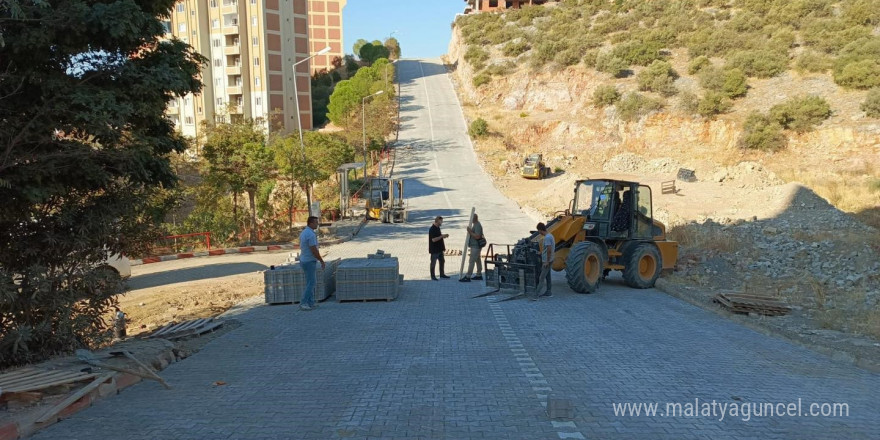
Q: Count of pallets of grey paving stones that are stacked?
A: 2